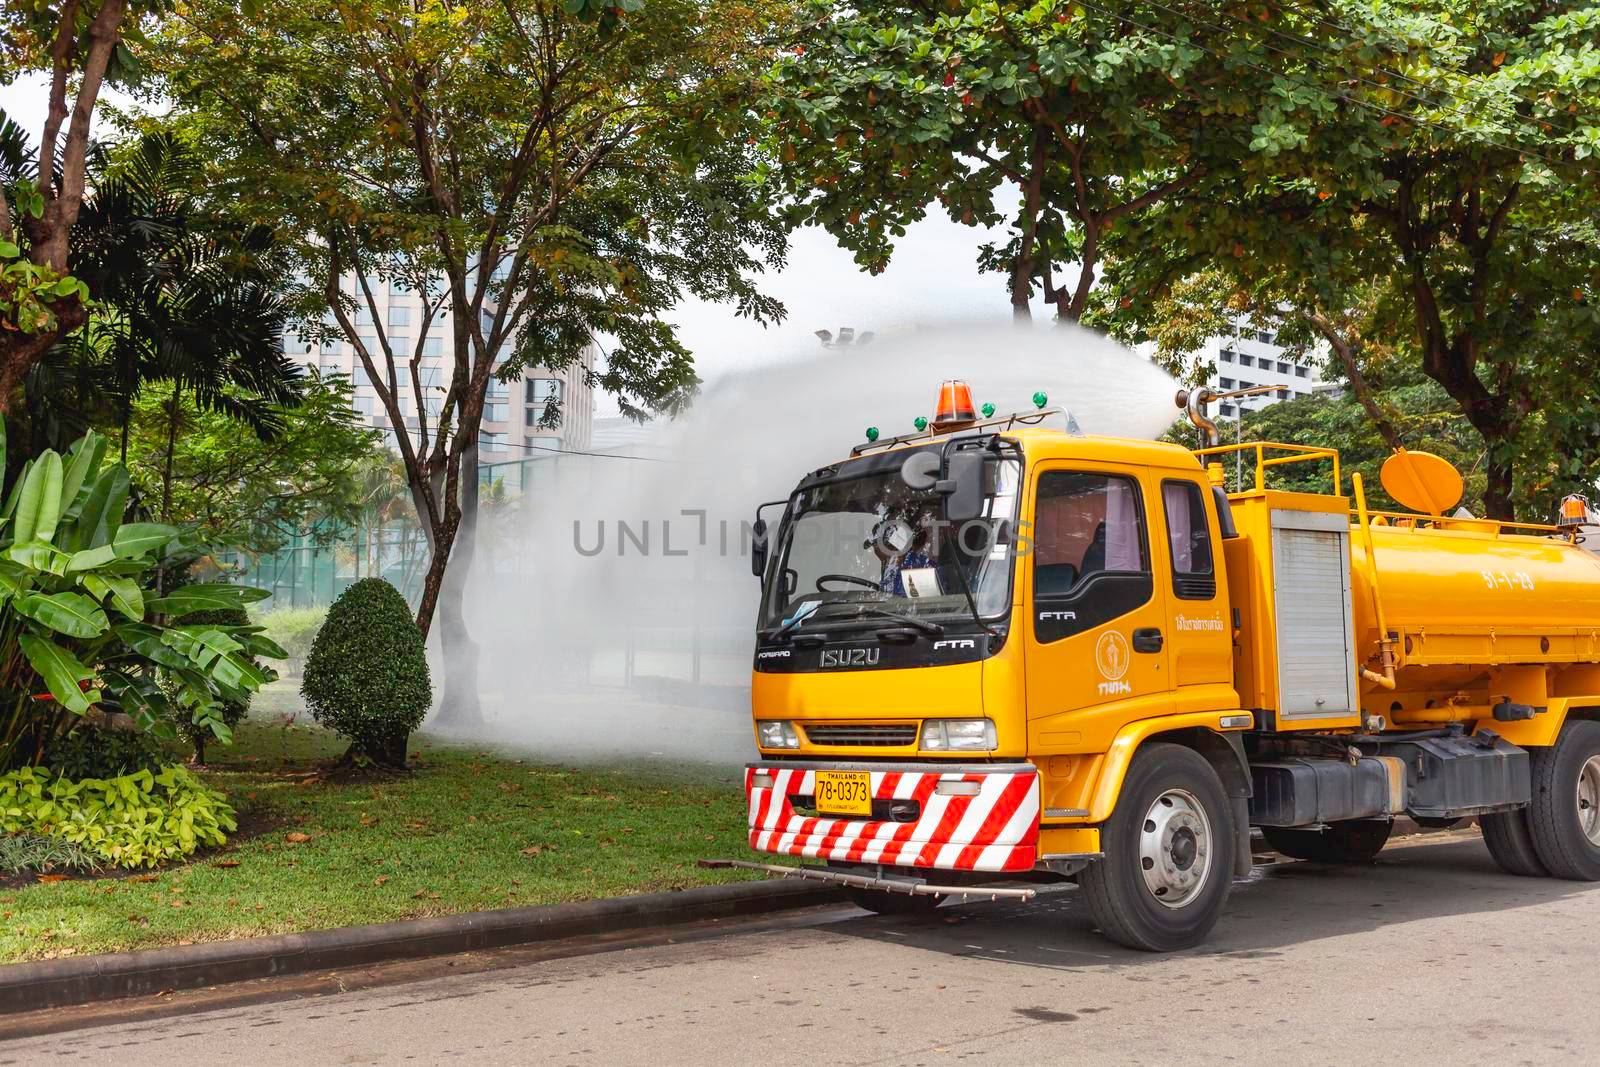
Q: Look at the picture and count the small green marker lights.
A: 4